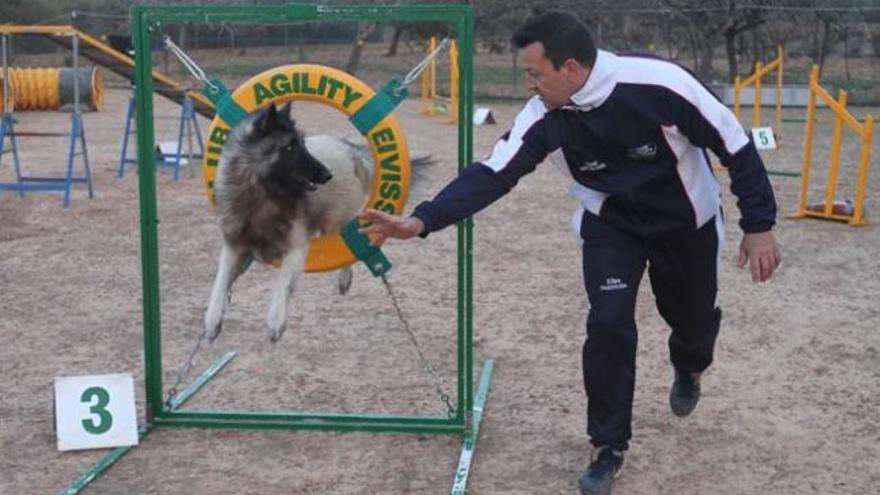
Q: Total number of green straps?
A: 3